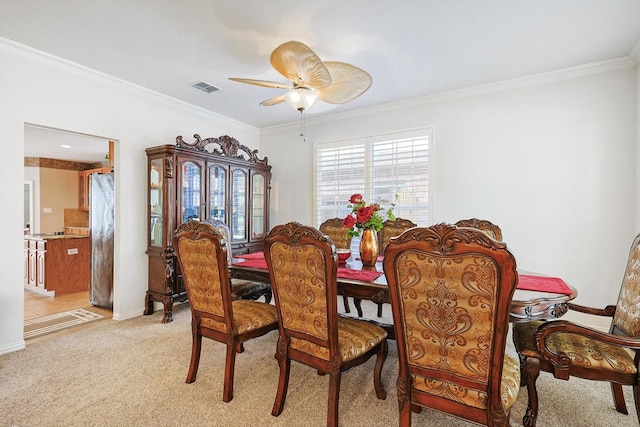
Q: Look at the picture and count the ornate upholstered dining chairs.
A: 8